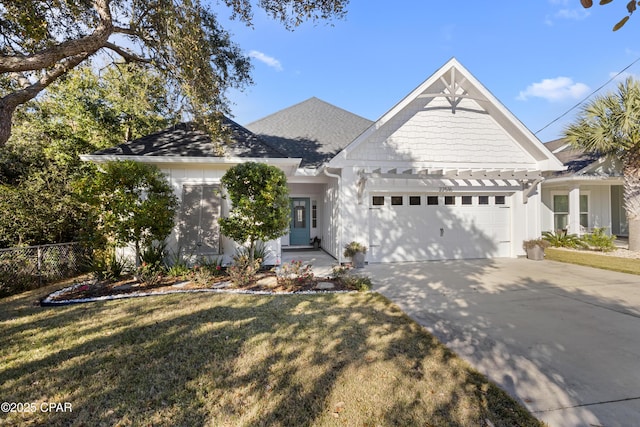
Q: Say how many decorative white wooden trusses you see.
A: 1